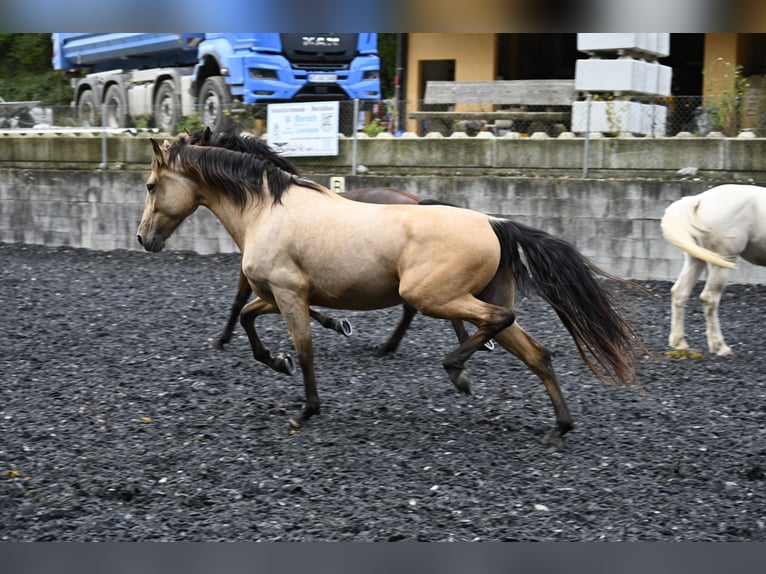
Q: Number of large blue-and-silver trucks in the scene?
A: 1